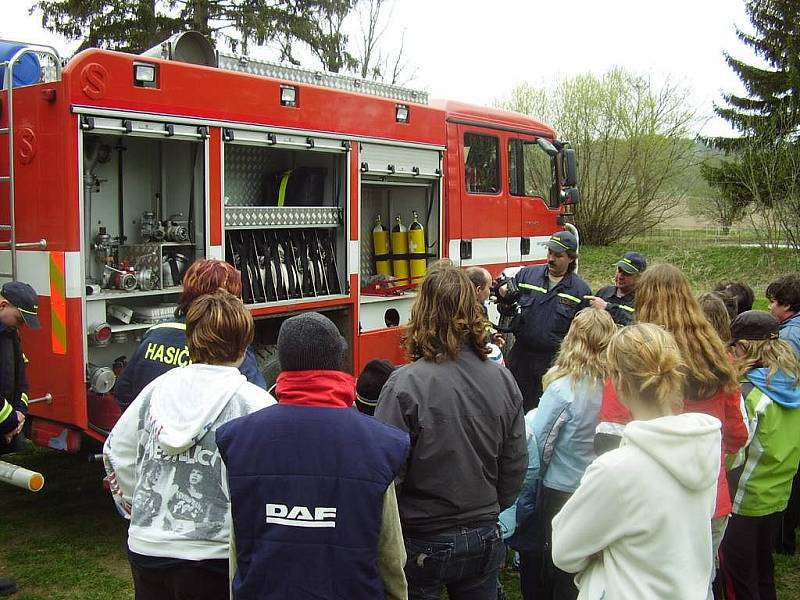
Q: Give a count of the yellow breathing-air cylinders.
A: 3